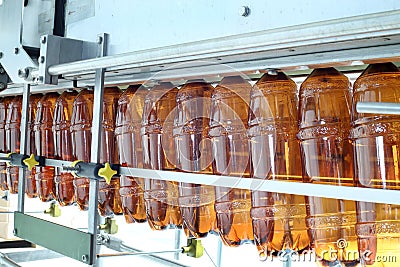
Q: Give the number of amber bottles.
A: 14